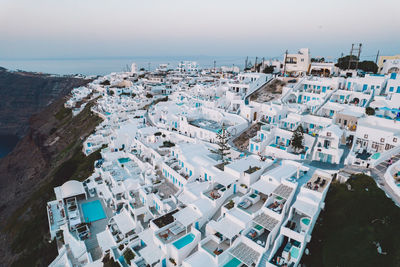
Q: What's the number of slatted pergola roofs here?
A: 3